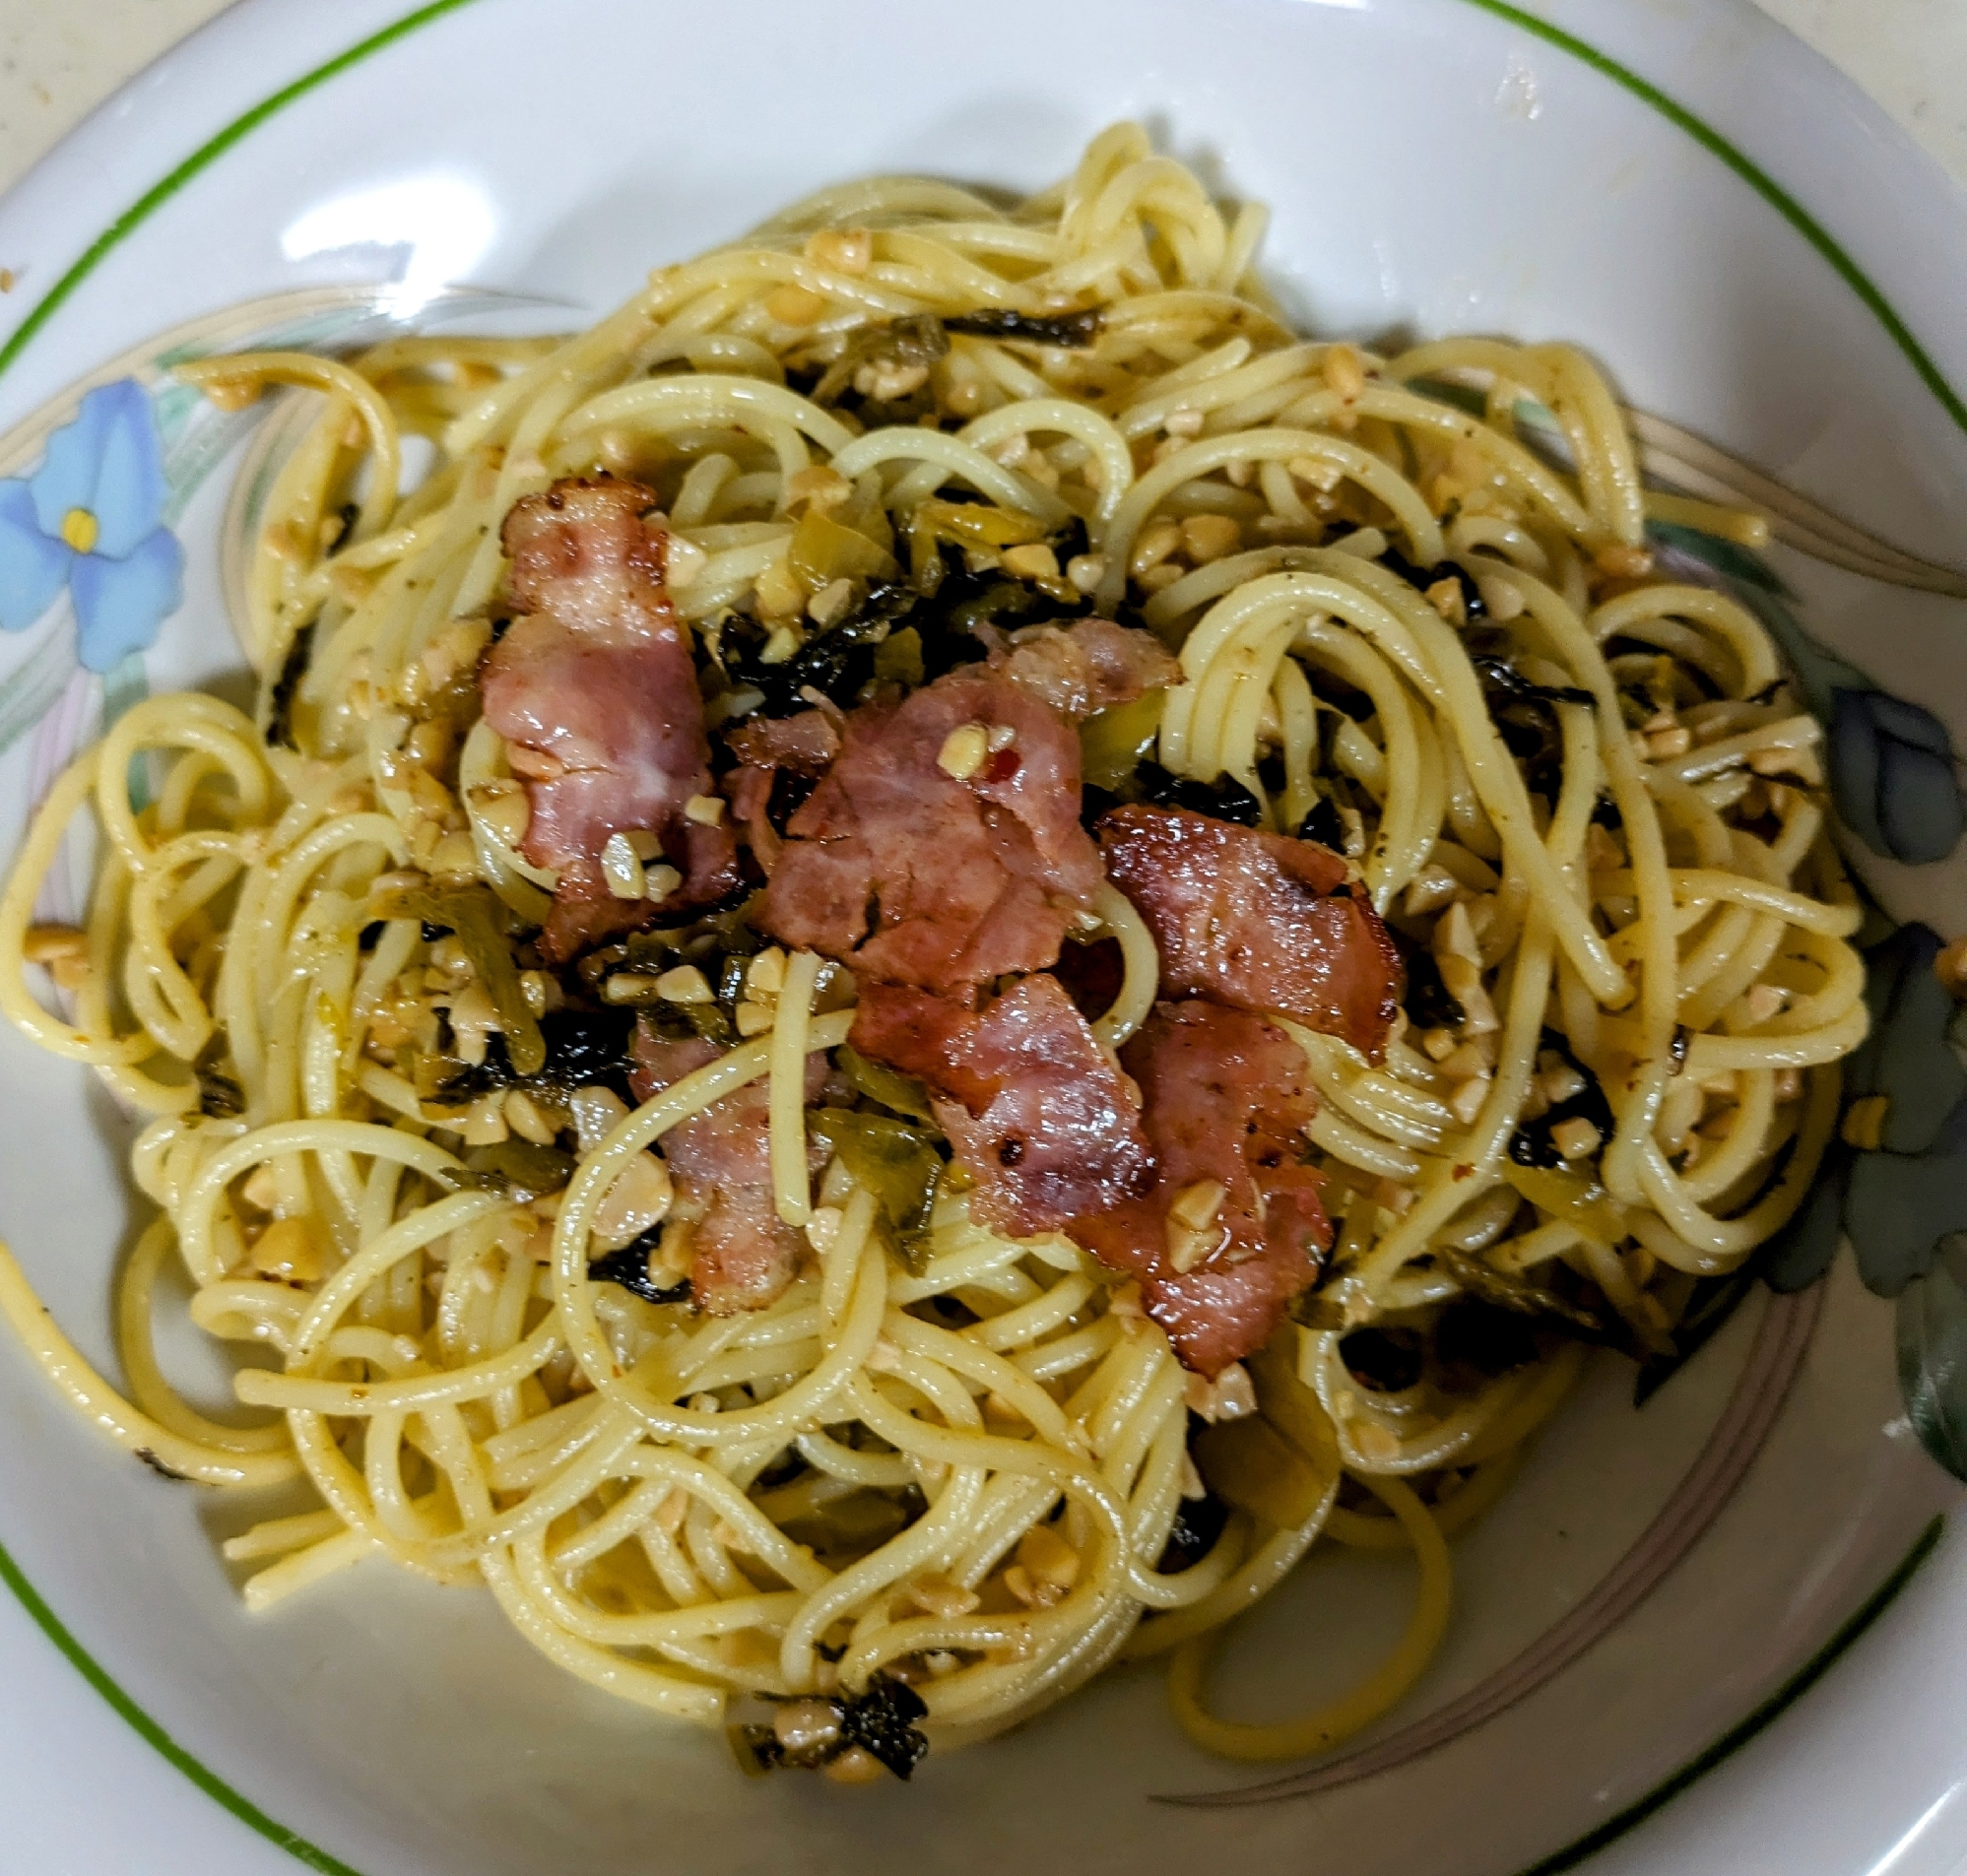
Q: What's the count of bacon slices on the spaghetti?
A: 6